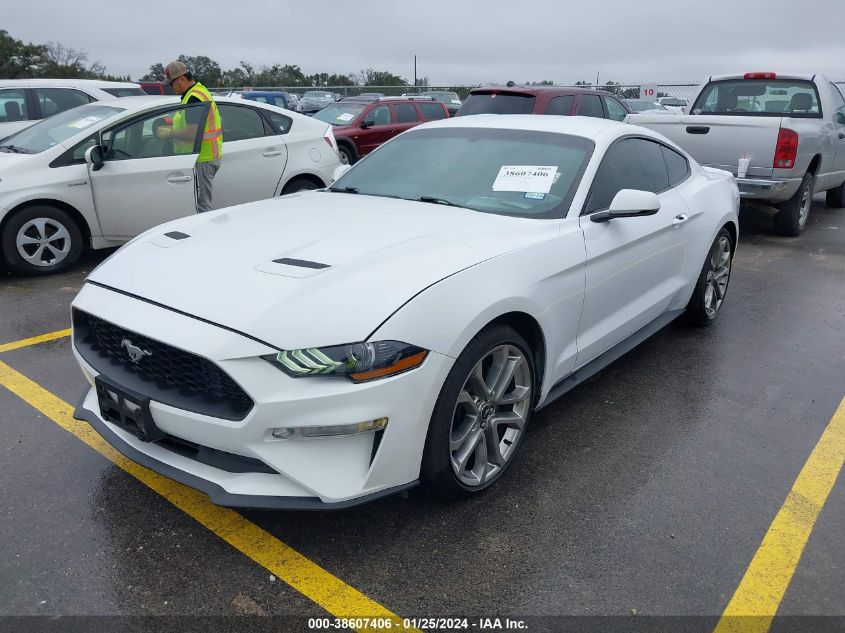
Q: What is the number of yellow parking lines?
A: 3